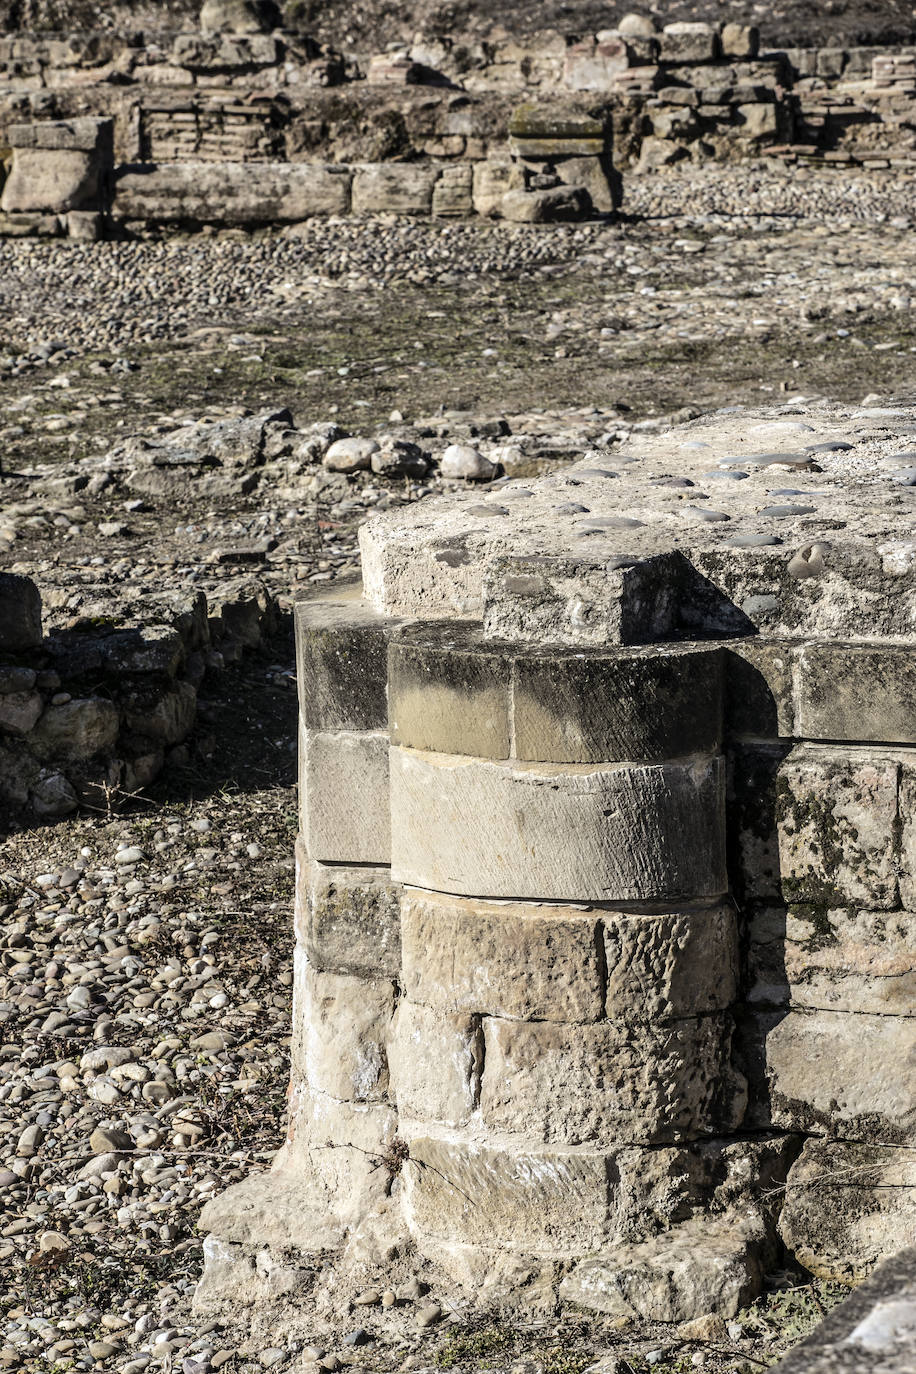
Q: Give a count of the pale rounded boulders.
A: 2